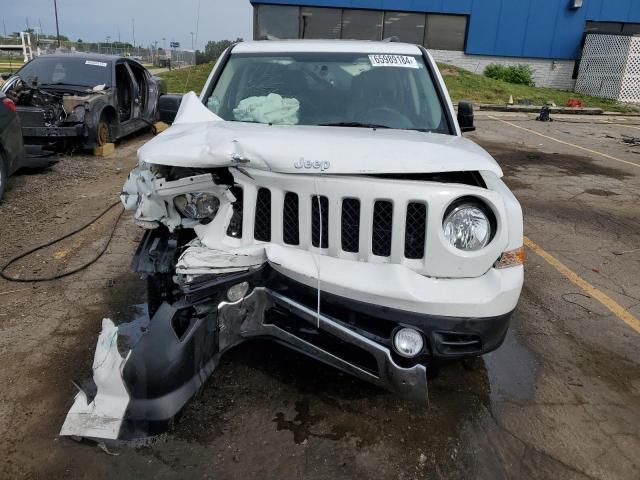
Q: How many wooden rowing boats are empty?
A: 0